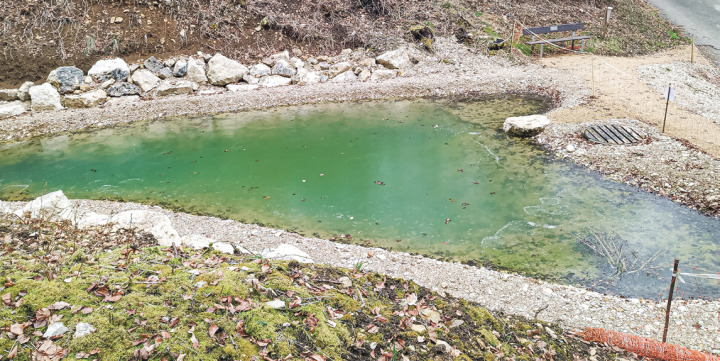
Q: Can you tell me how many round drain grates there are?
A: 1